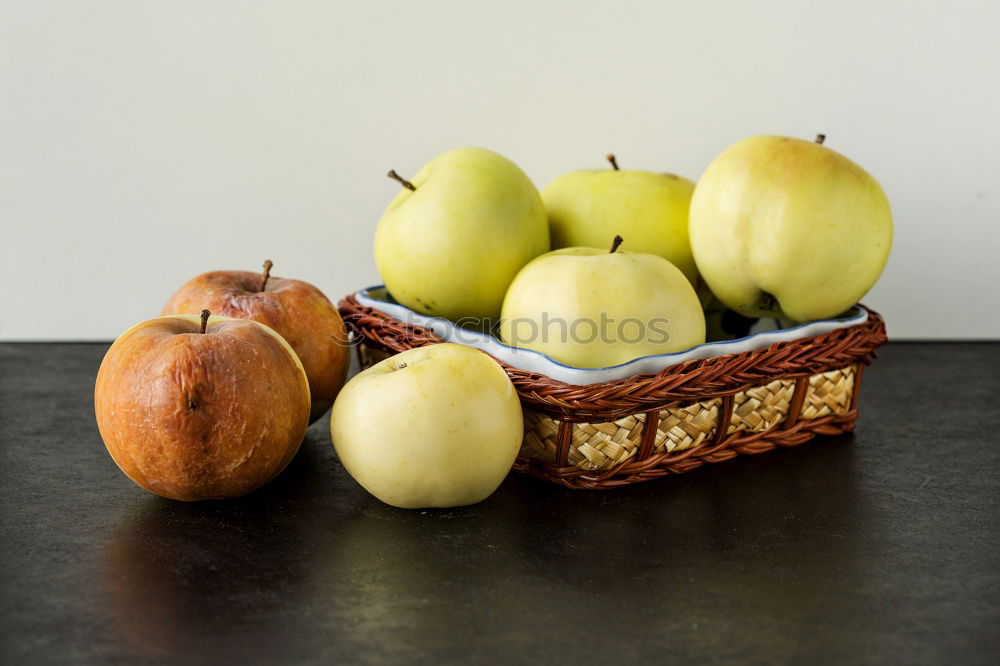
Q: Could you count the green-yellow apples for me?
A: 5